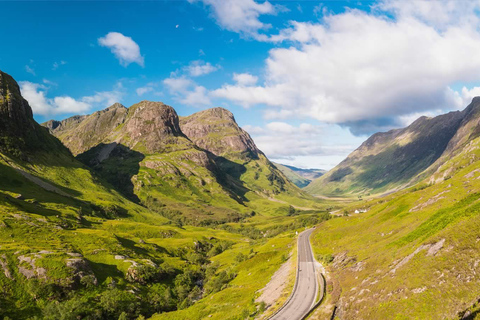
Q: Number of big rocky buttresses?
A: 3